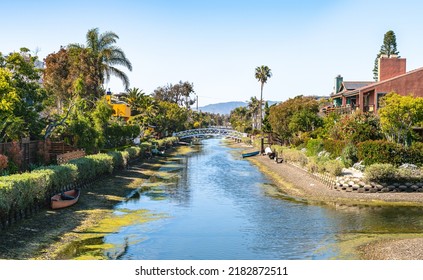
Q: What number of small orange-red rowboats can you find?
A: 1